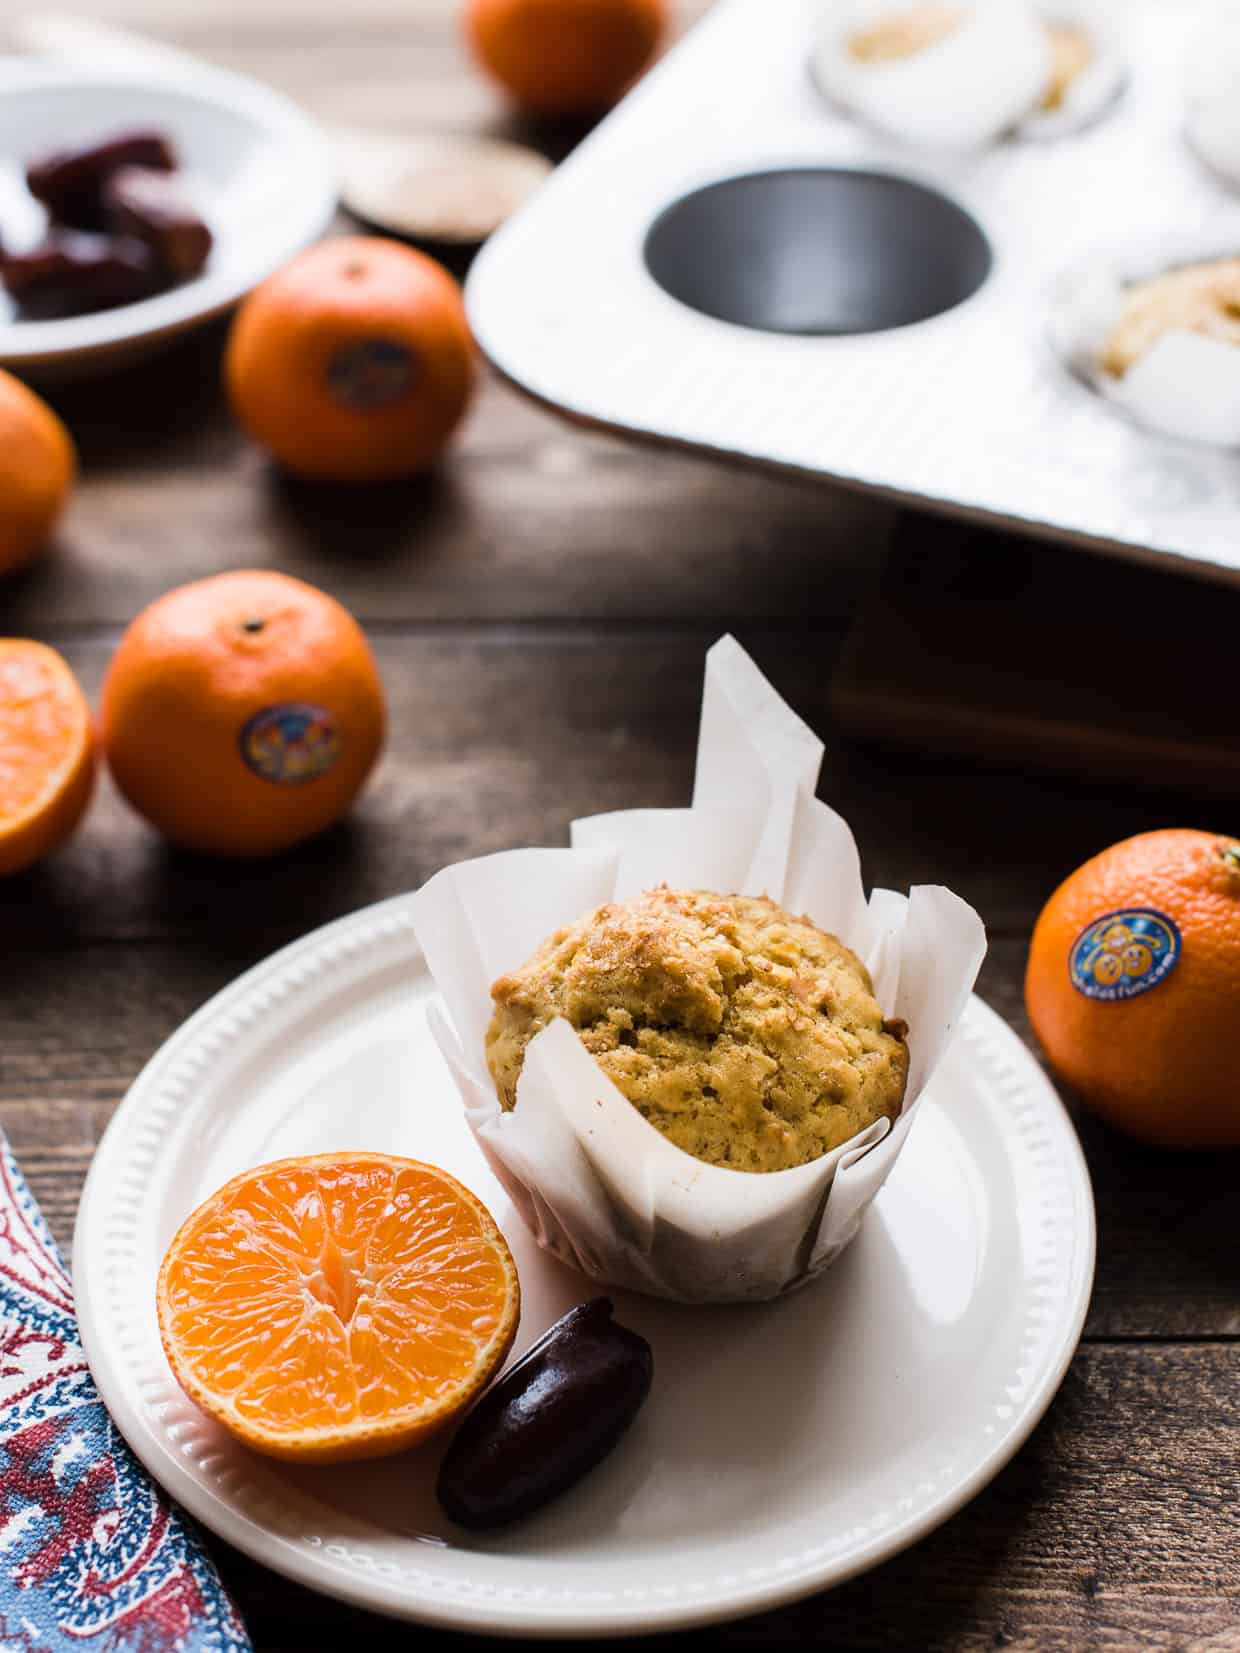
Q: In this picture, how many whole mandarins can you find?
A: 5